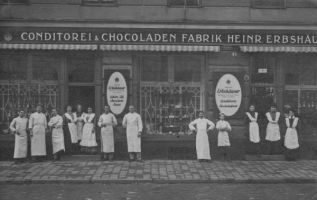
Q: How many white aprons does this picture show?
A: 13